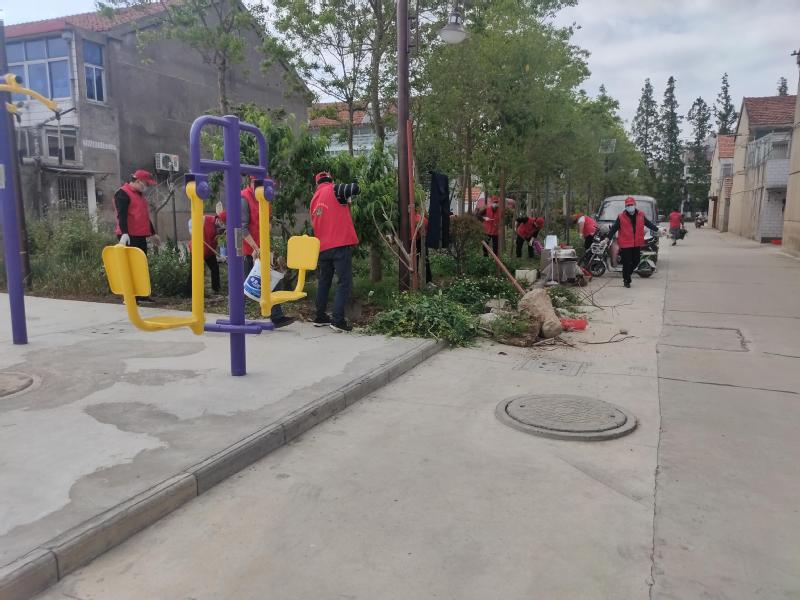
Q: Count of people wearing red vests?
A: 10